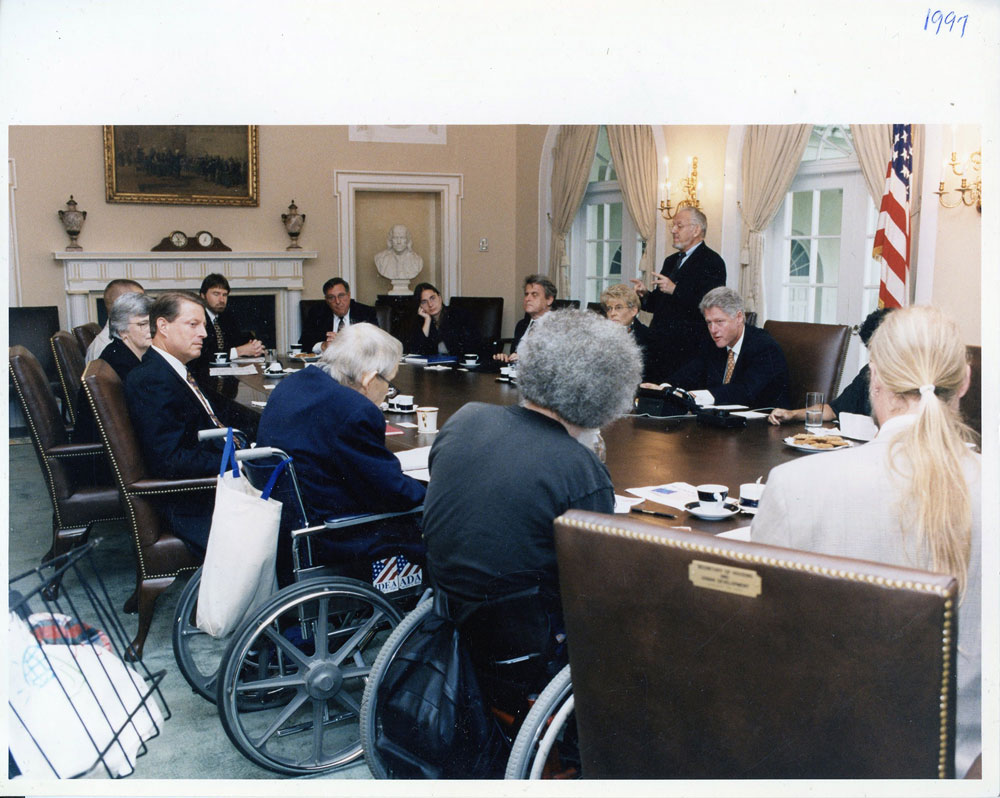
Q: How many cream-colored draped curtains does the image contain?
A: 4